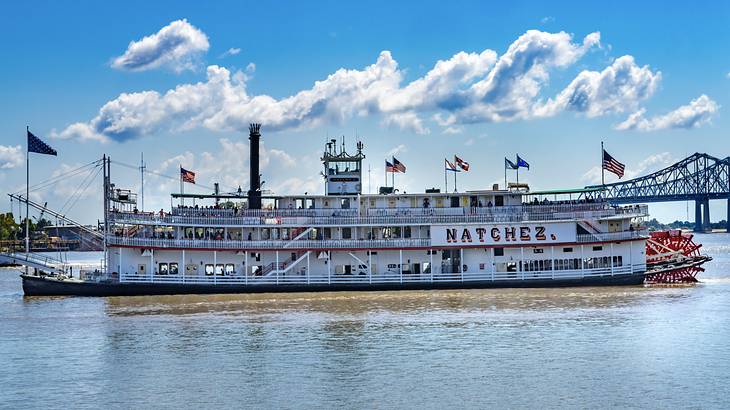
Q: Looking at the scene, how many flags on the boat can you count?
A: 9